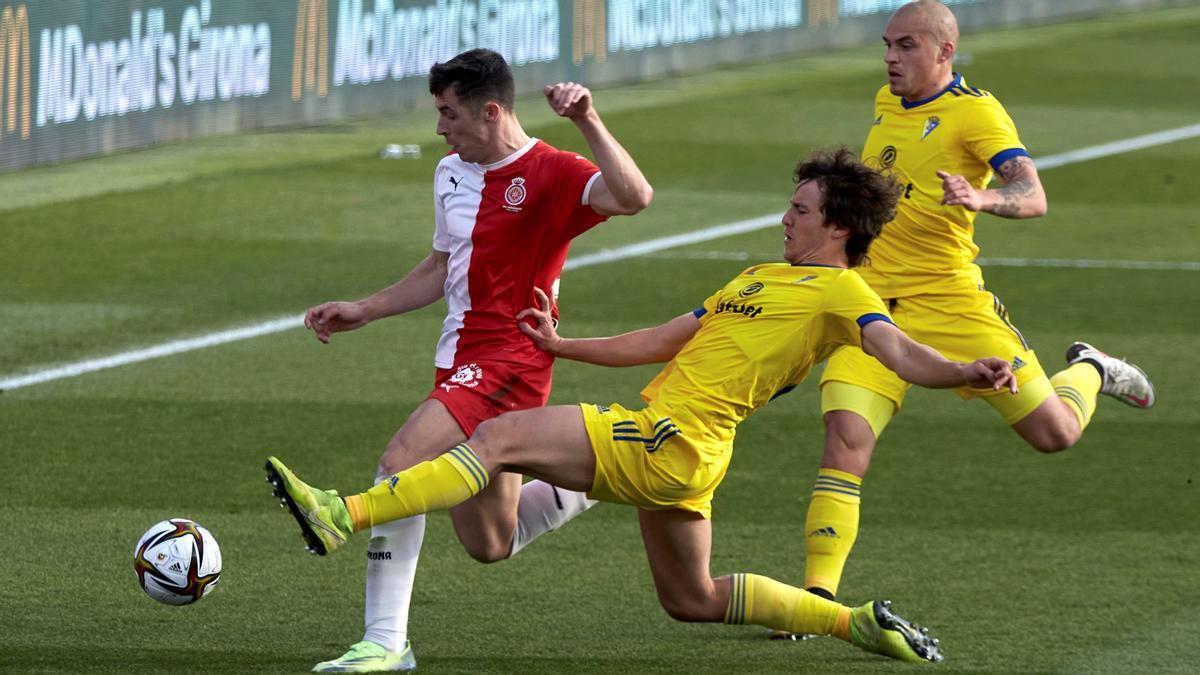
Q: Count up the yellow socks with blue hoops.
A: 4